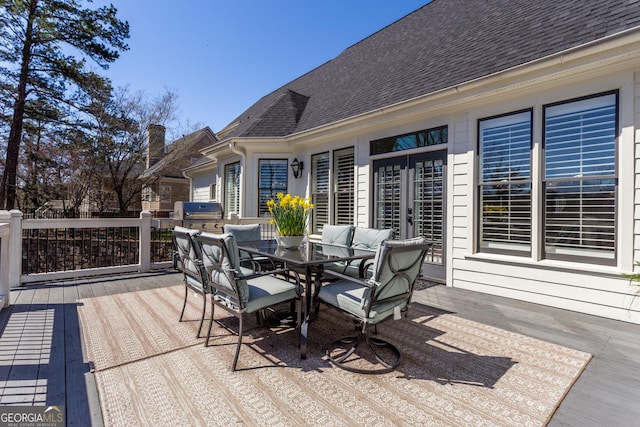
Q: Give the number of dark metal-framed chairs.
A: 6